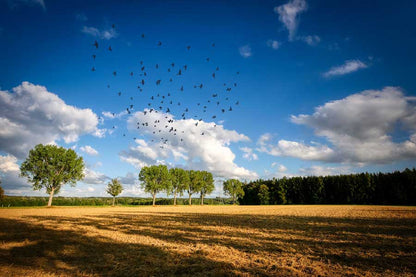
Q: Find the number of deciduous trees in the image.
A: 7